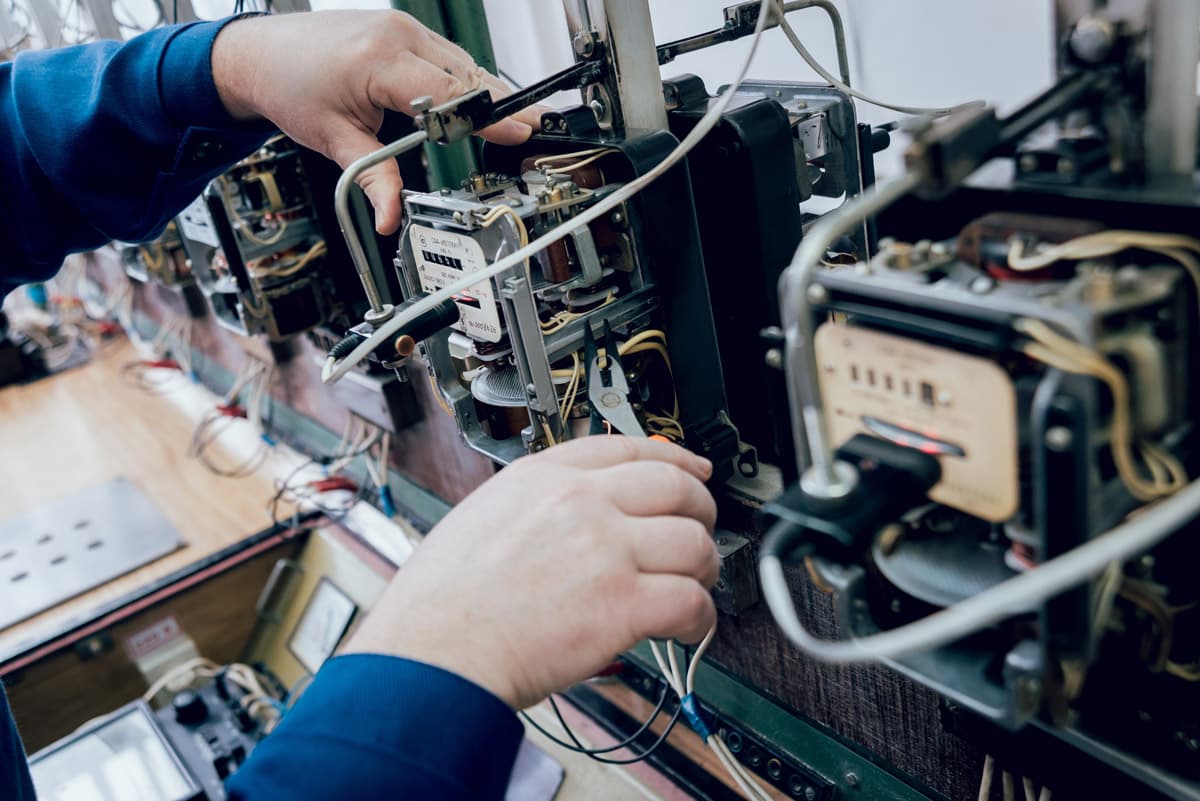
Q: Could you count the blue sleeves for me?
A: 2